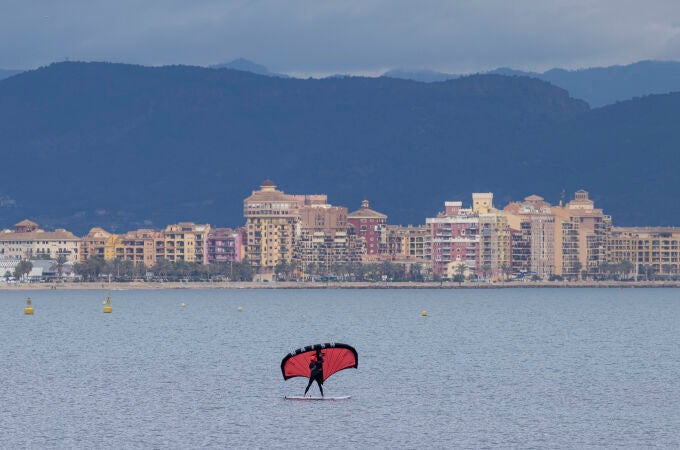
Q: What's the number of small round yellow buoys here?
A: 3